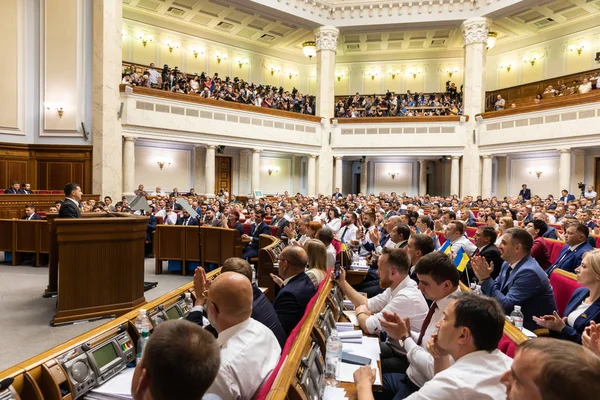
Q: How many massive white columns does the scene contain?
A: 3